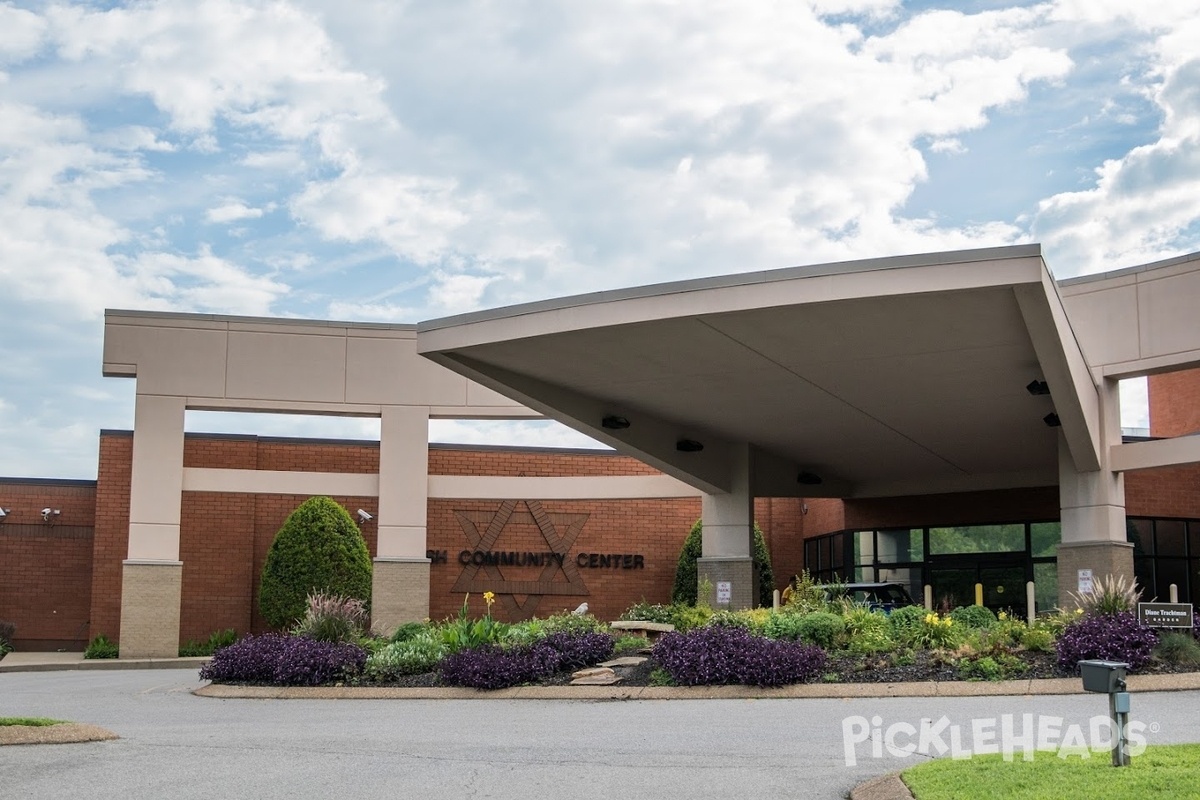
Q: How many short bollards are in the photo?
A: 5